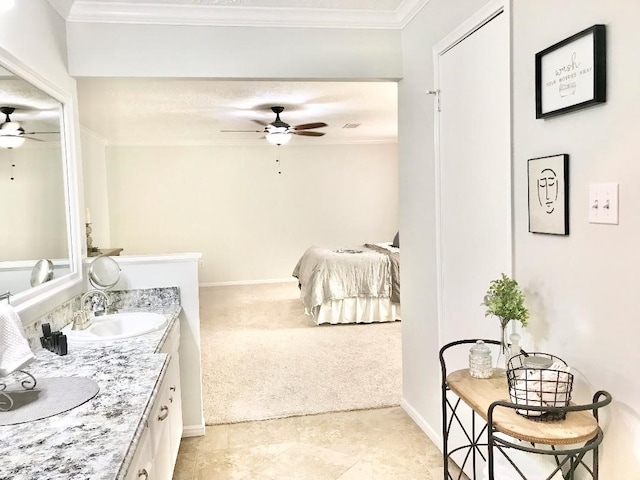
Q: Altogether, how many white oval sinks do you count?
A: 1